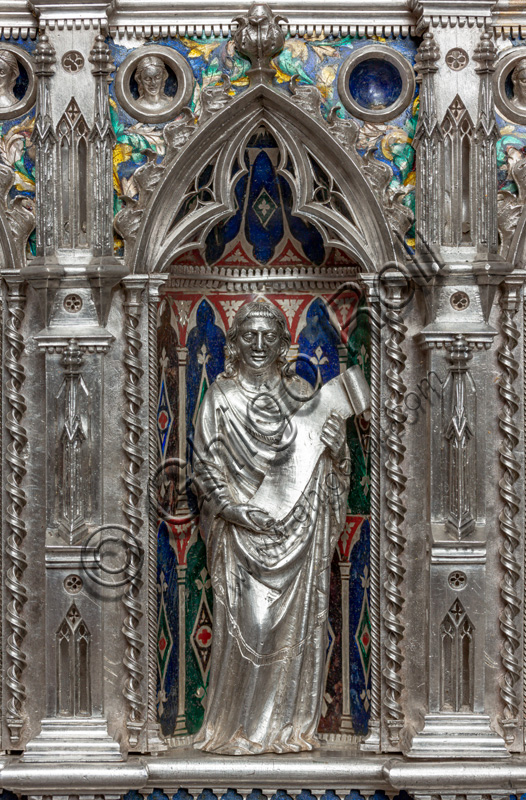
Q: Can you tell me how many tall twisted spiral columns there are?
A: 4